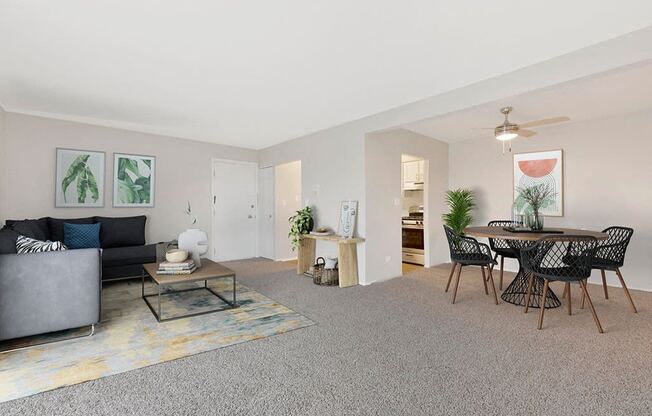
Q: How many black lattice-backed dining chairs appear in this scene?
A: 4